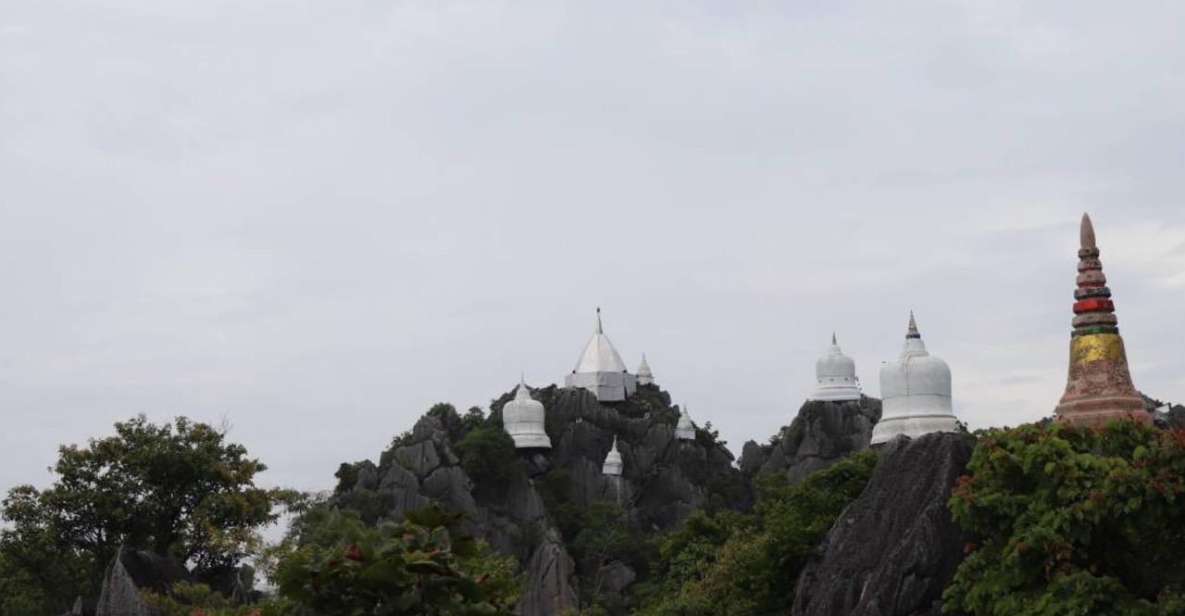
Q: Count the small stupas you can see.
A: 3